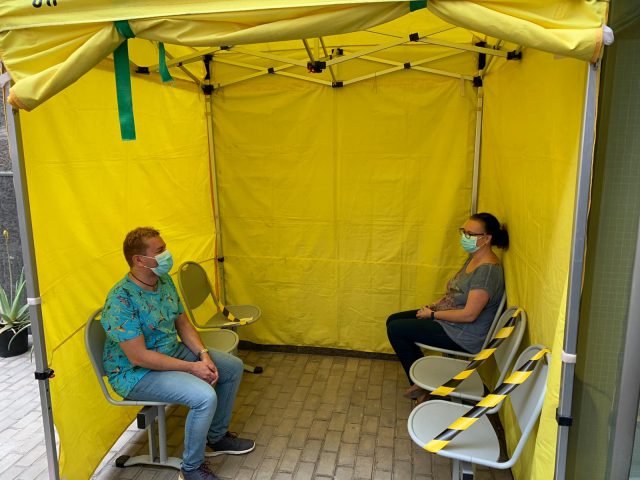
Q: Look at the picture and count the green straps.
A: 3